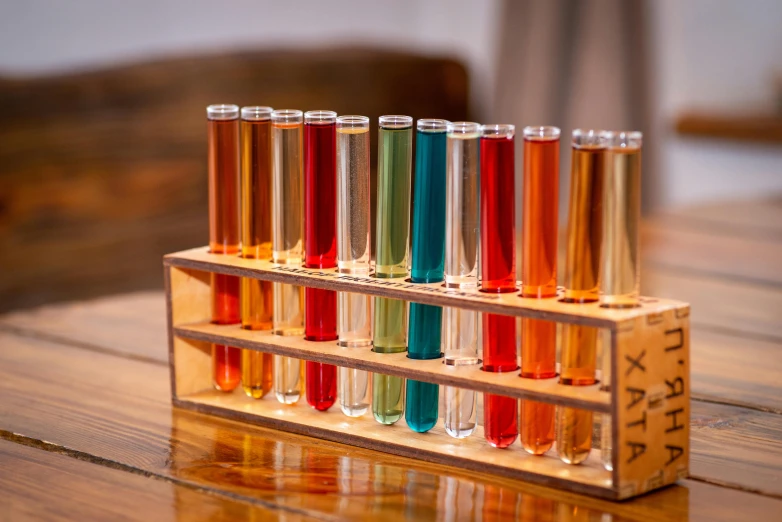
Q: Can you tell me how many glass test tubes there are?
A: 12